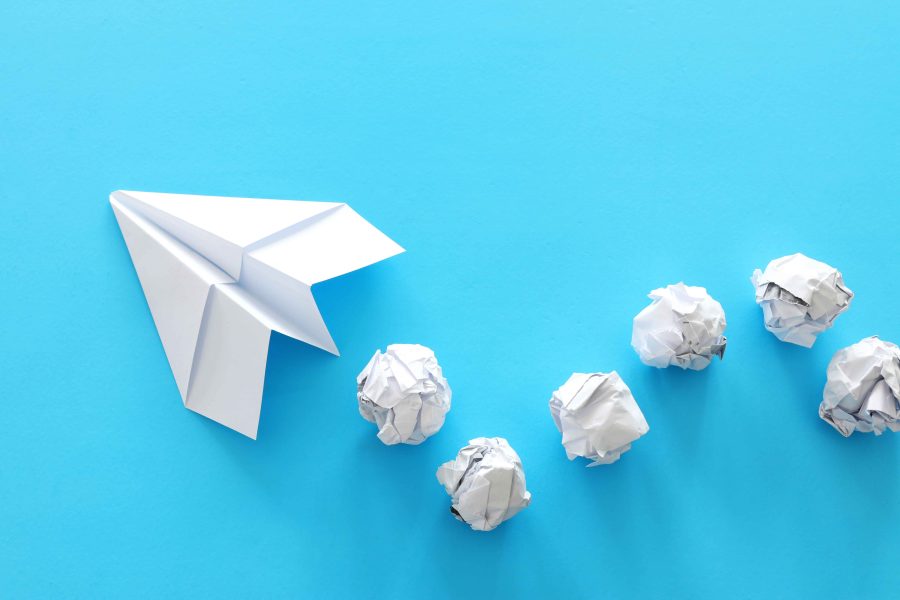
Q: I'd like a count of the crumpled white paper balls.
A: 6